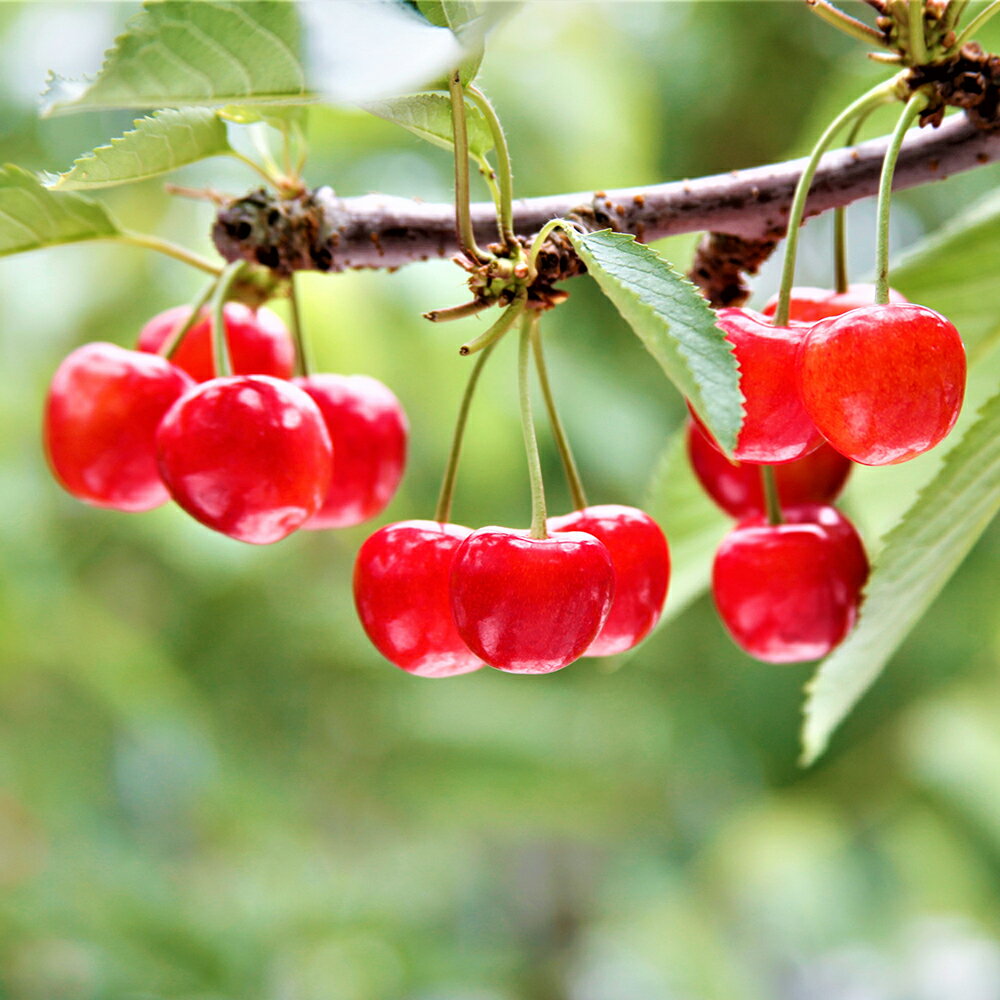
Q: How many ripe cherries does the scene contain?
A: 12